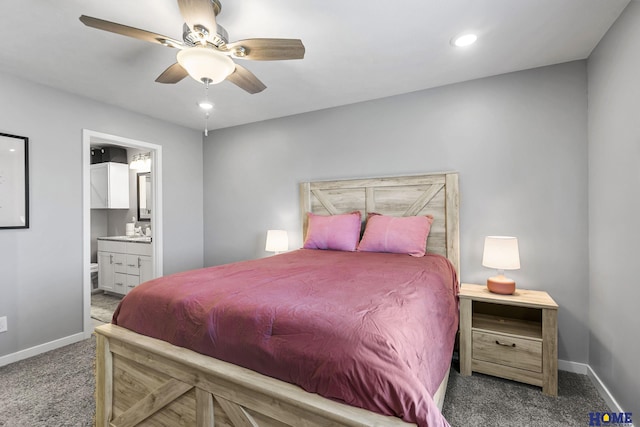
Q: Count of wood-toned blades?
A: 5